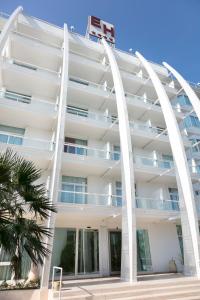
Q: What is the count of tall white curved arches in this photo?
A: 5